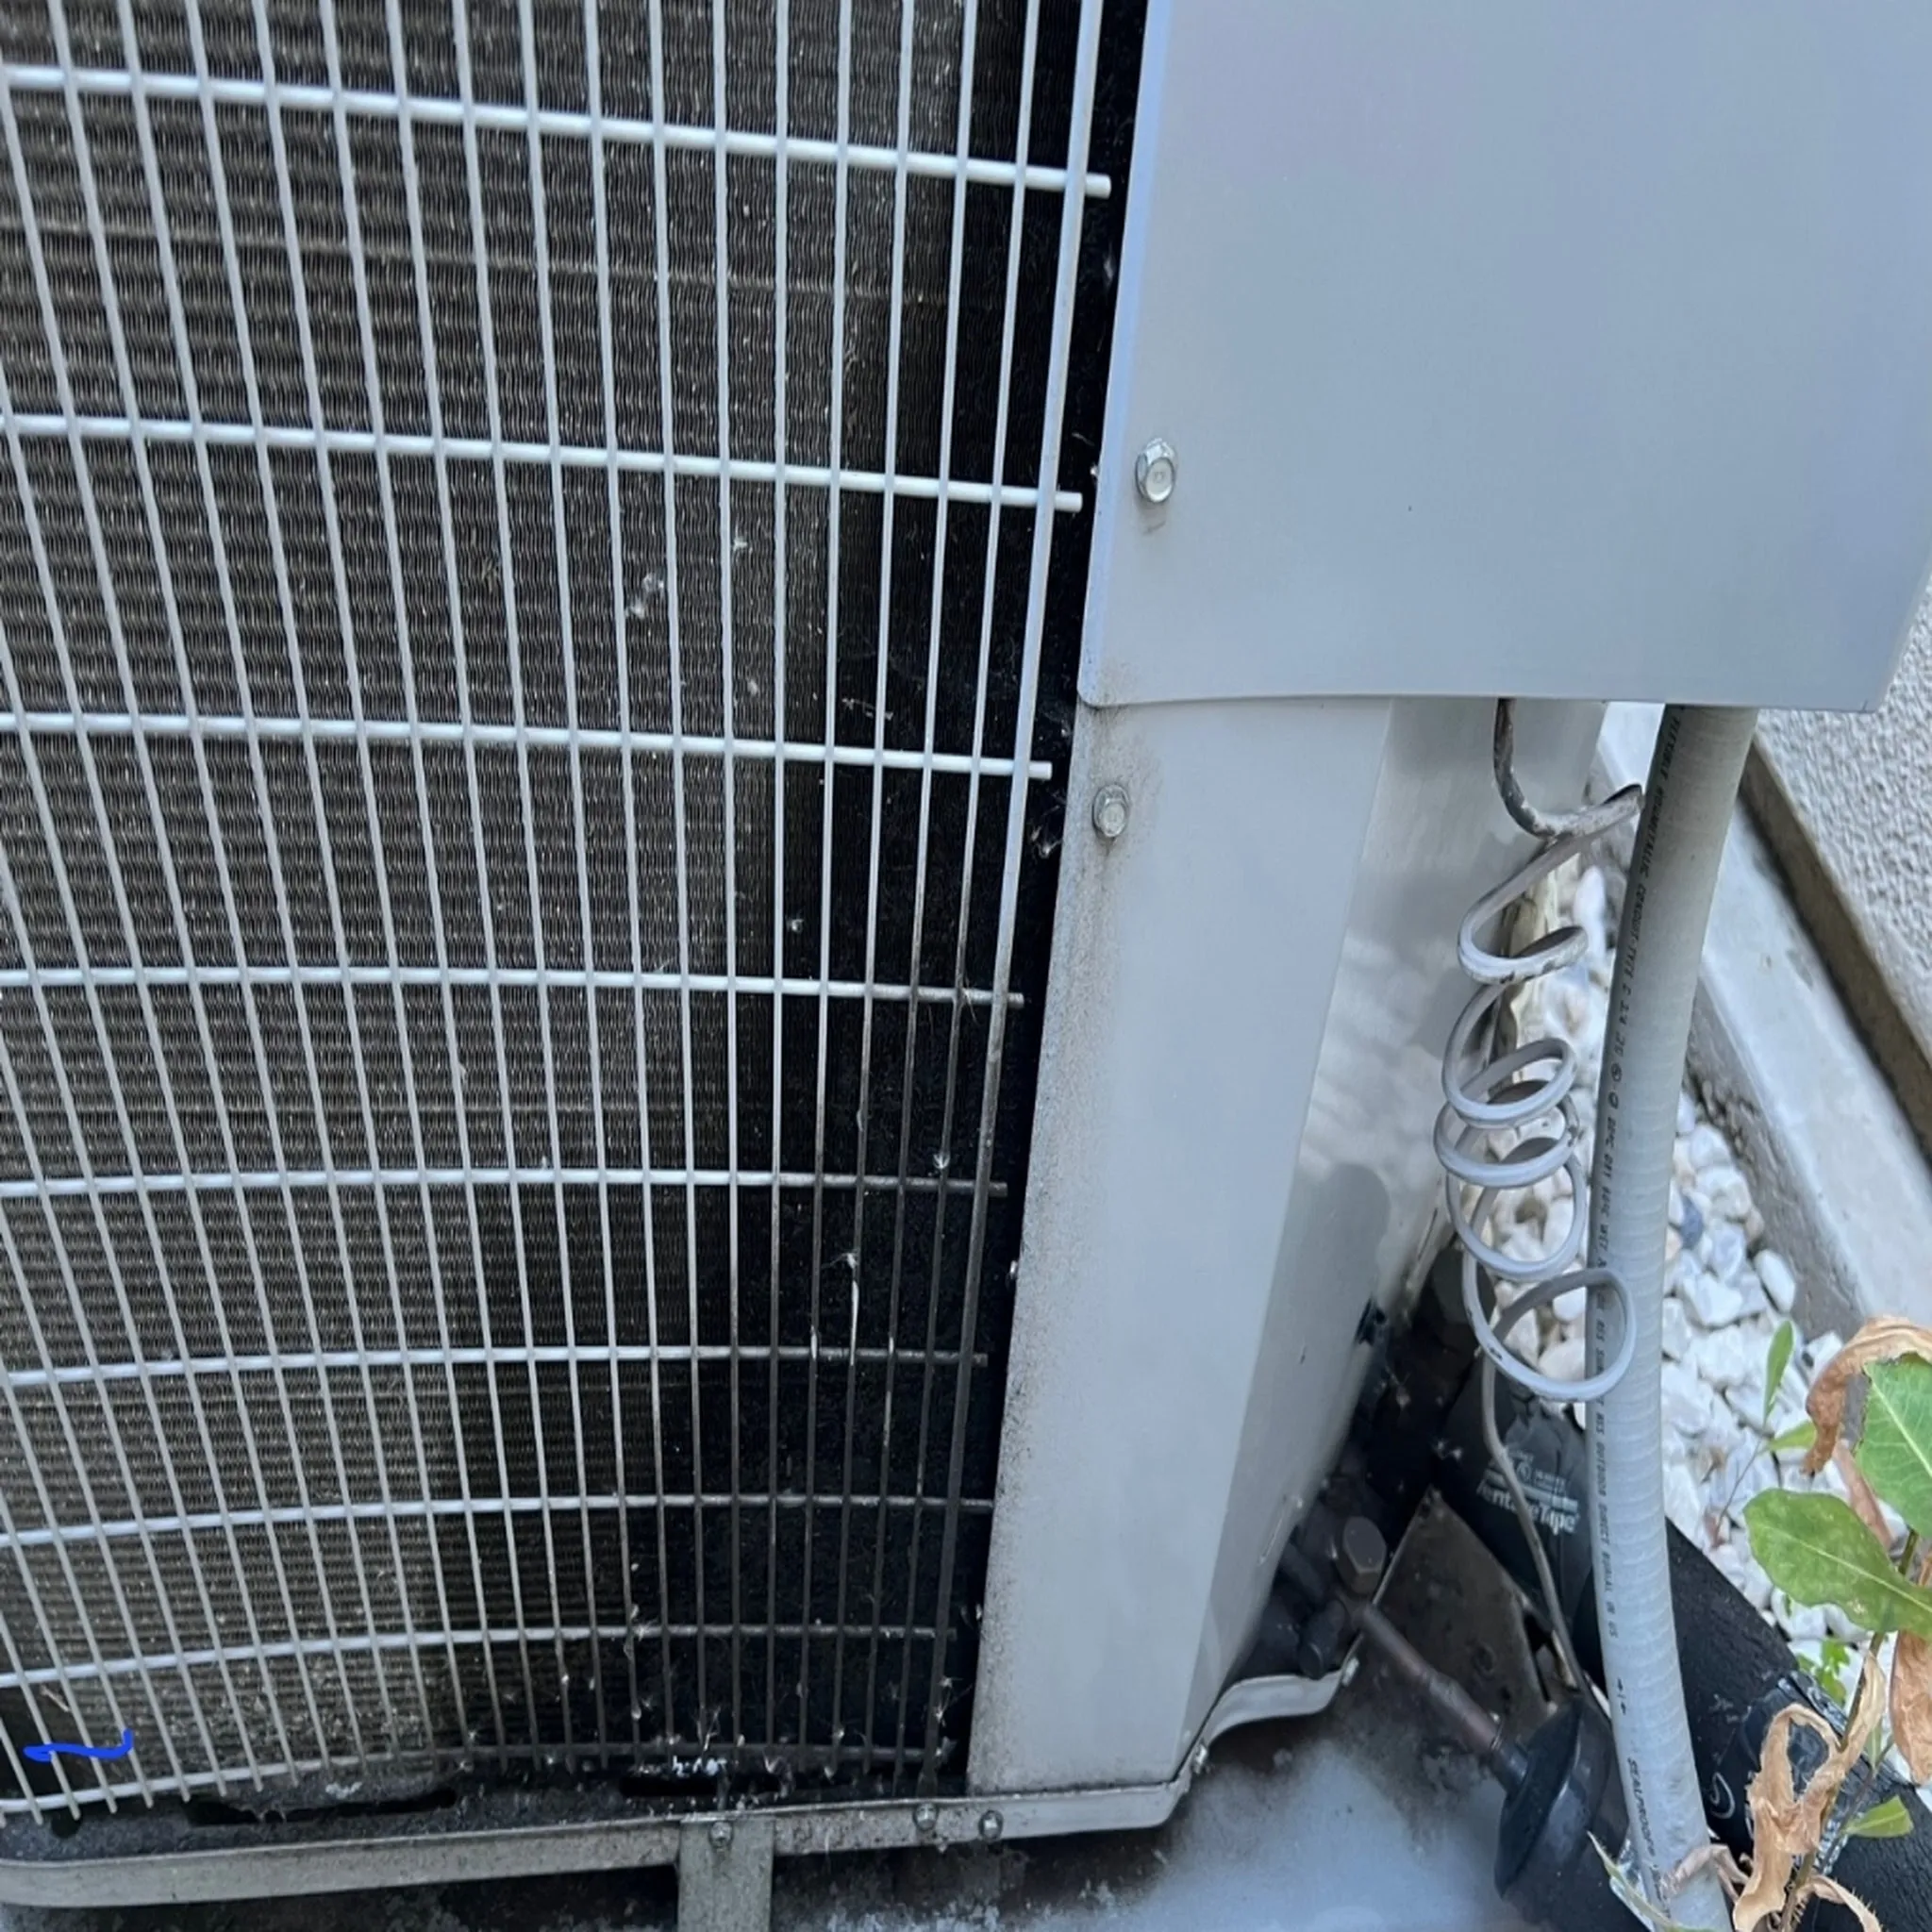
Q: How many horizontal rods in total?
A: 9